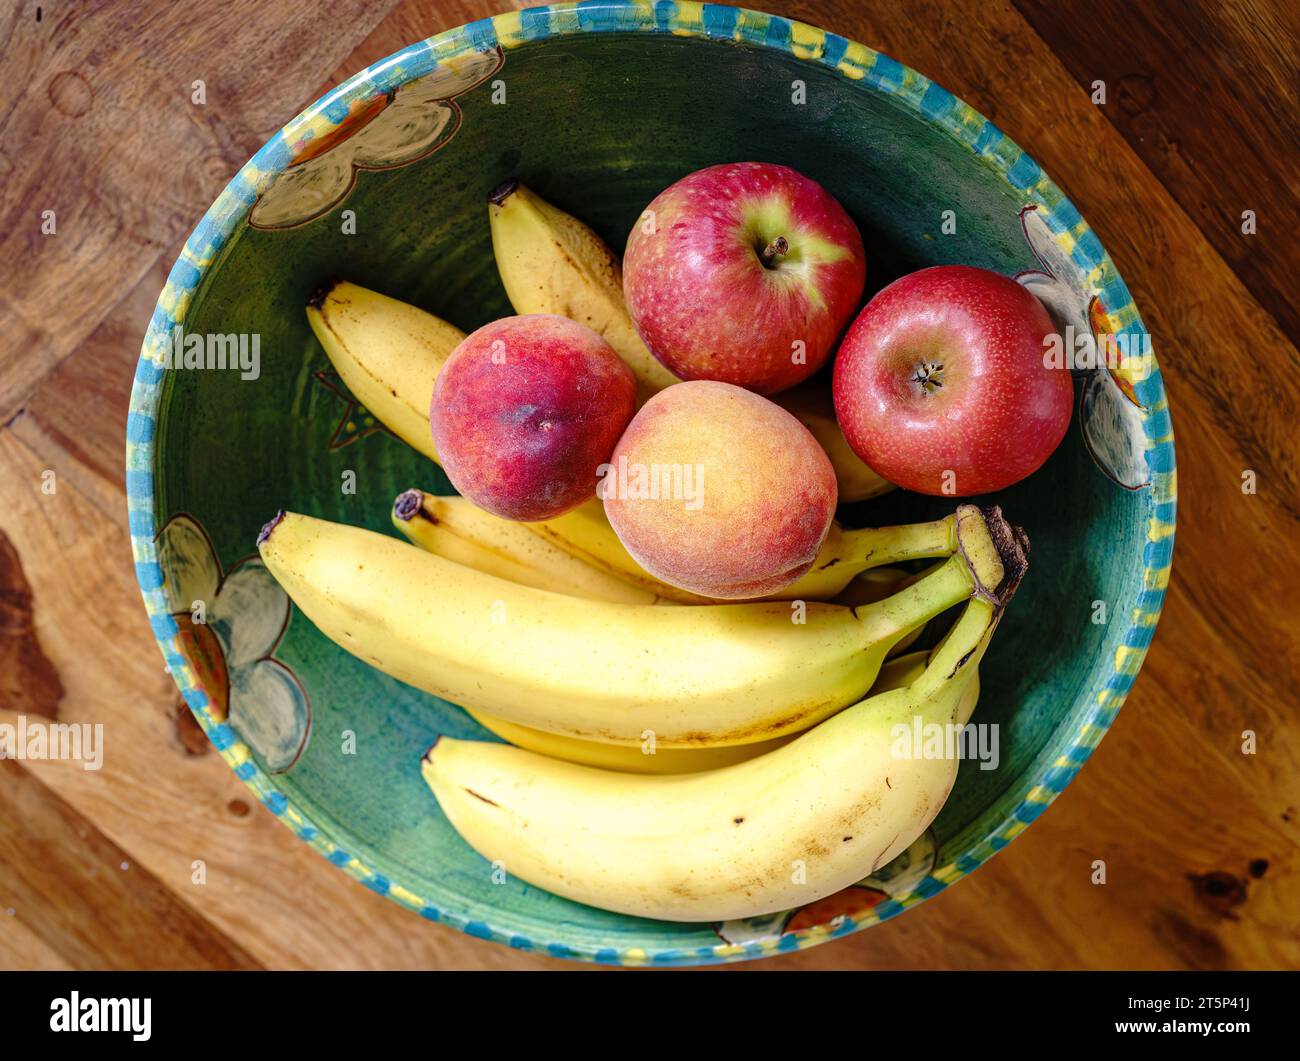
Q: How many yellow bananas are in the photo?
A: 6